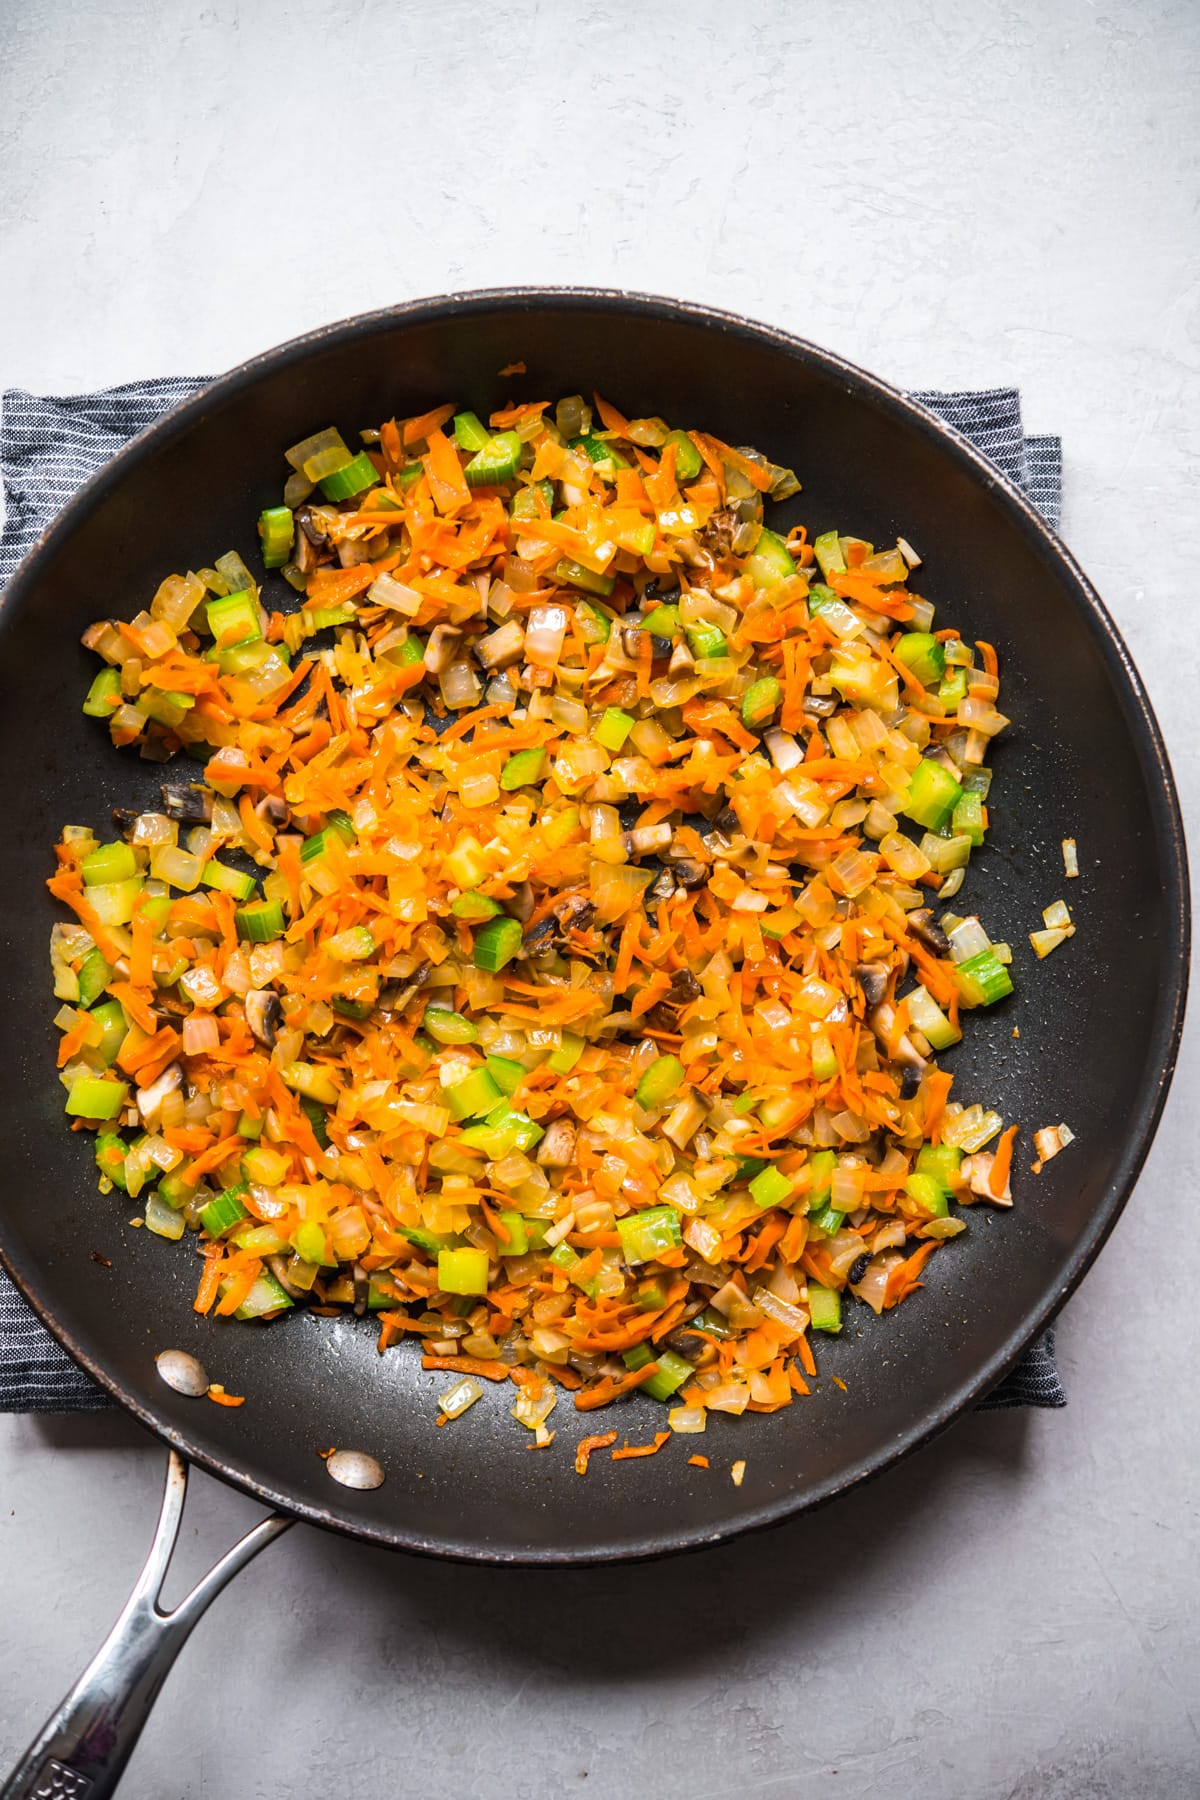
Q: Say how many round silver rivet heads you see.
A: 2